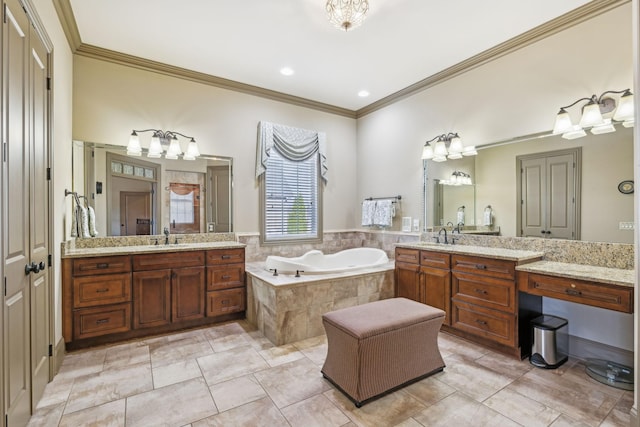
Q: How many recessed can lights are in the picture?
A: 2